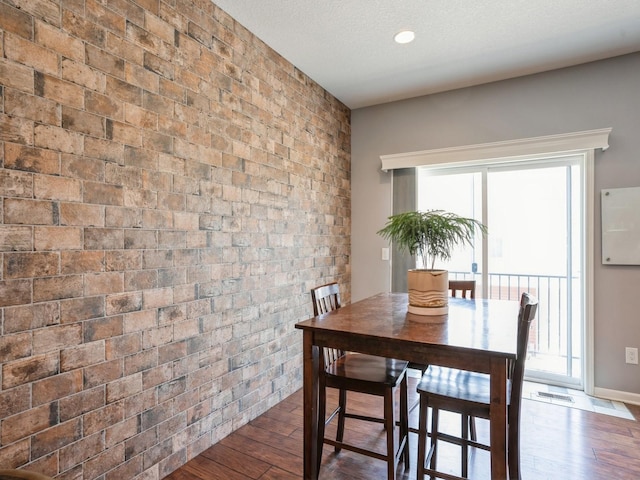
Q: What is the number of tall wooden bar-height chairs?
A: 3